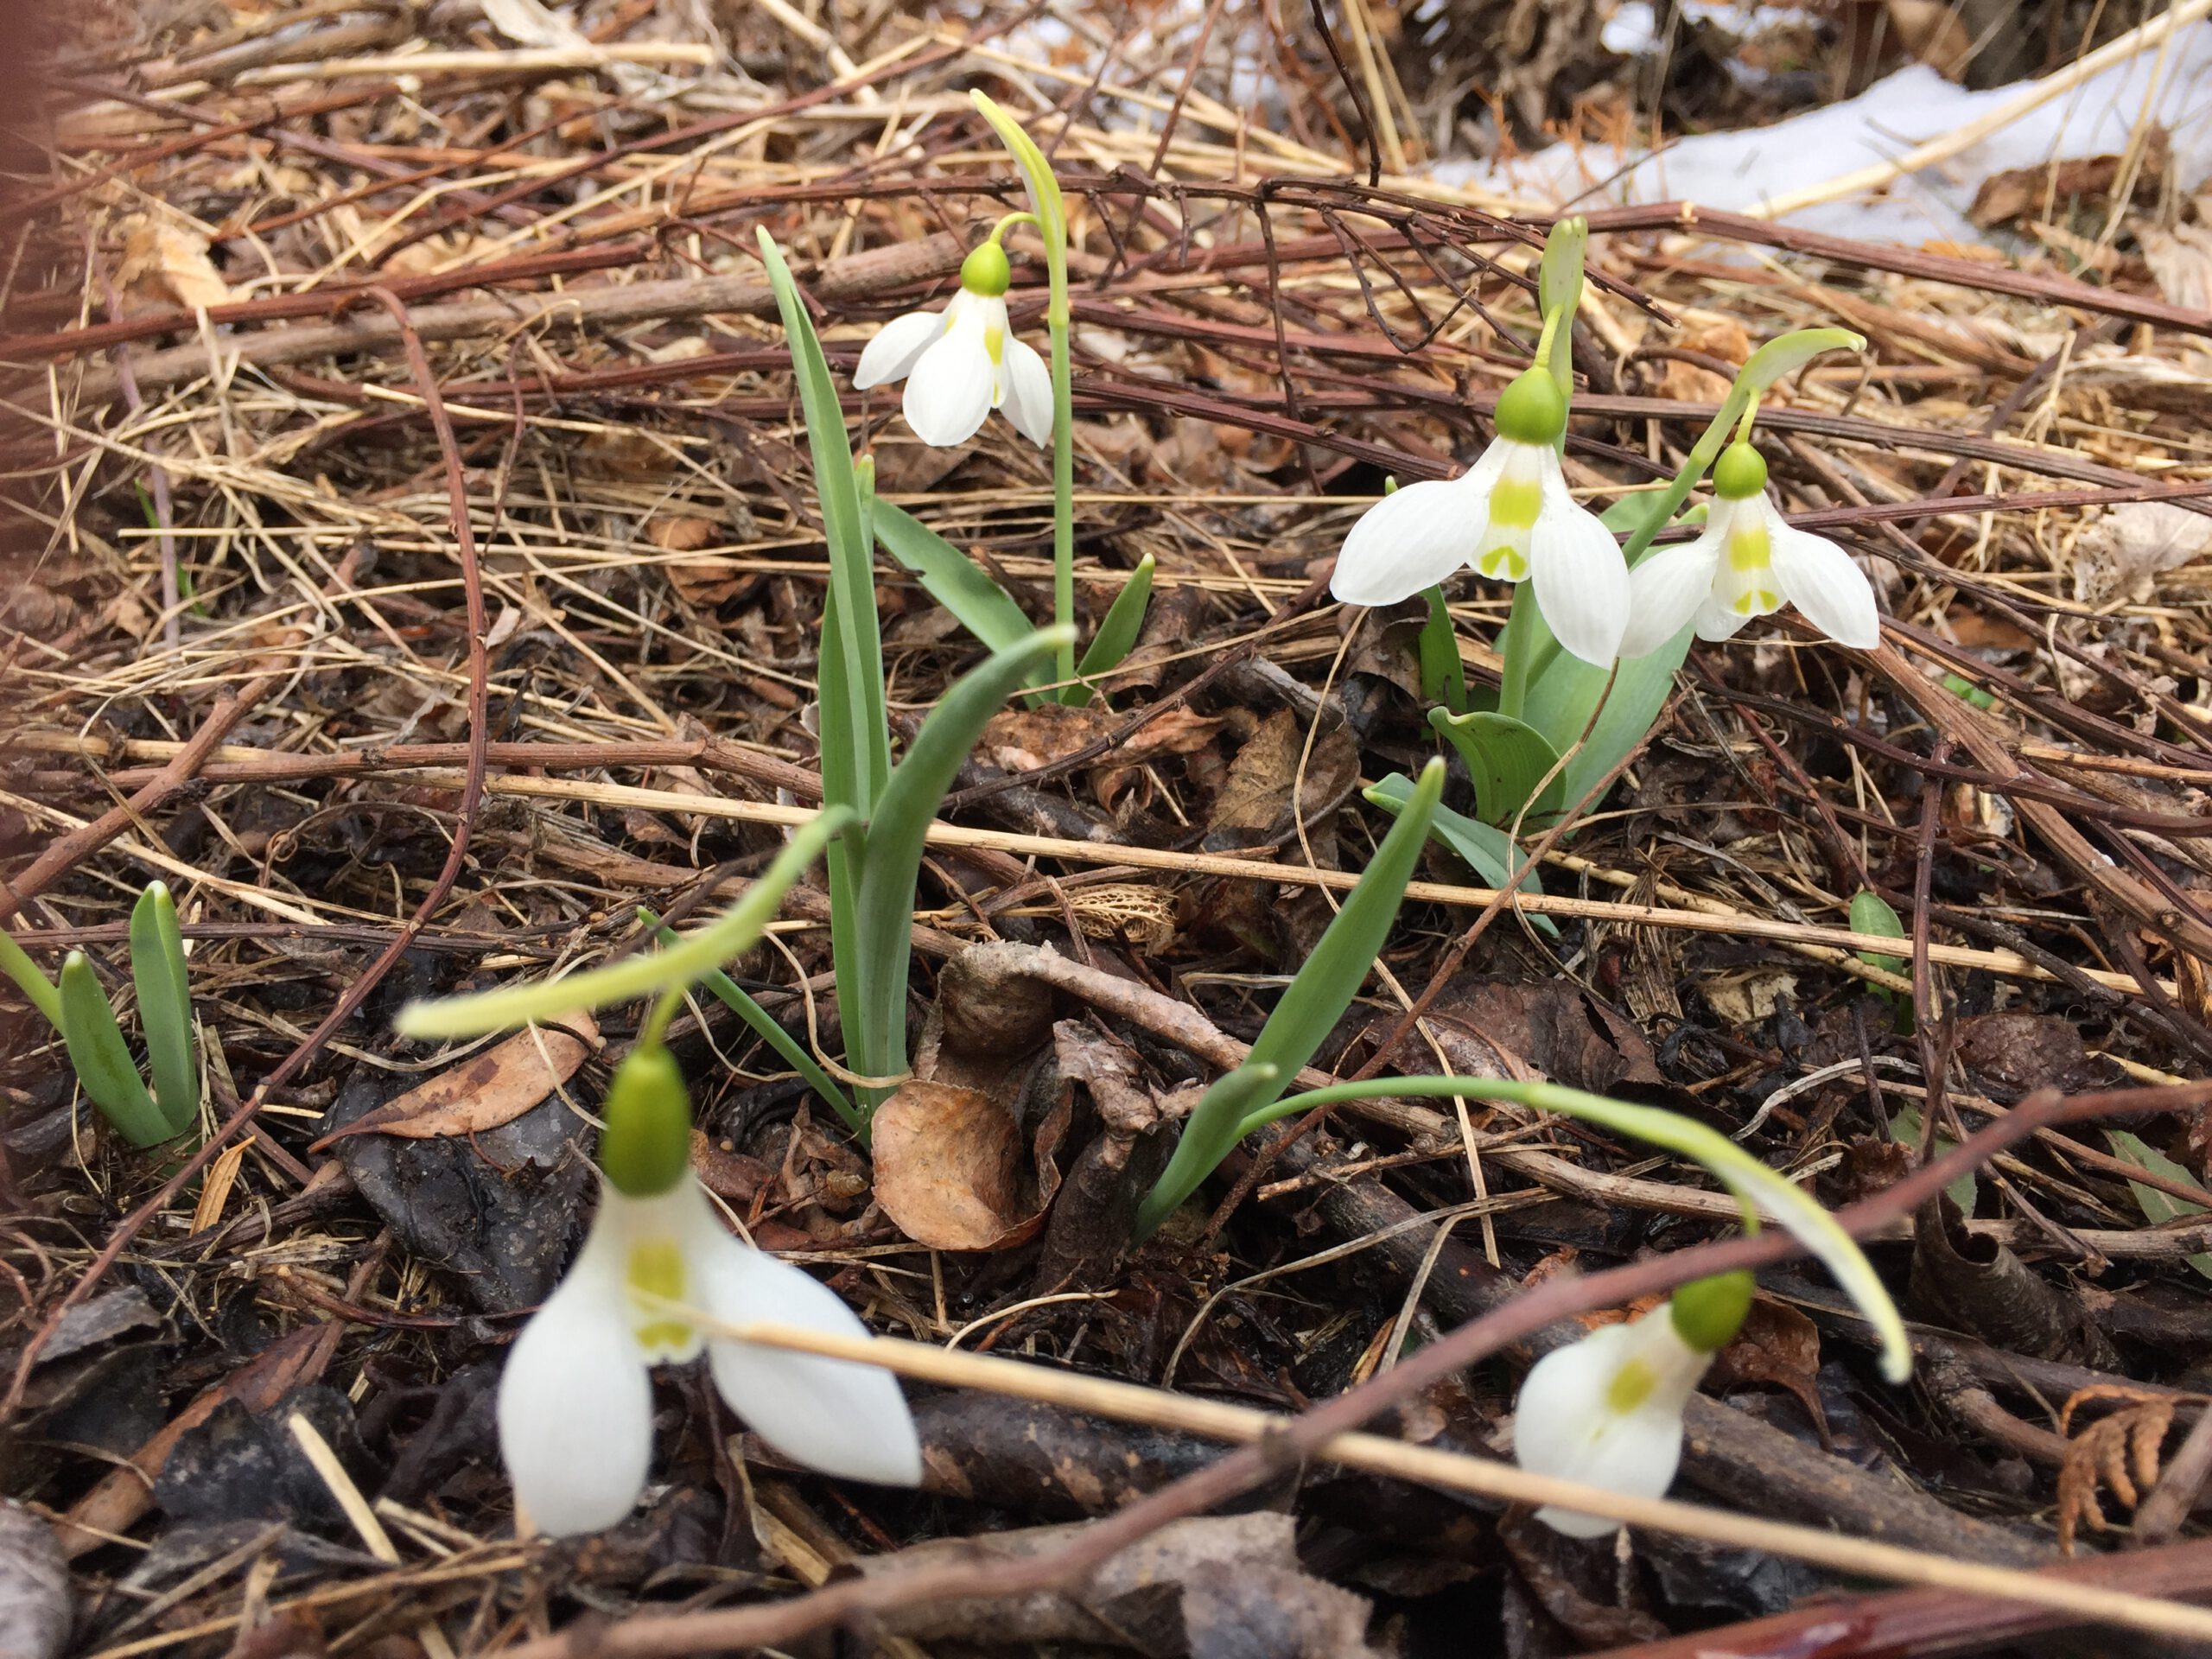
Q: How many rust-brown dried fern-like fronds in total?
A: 1